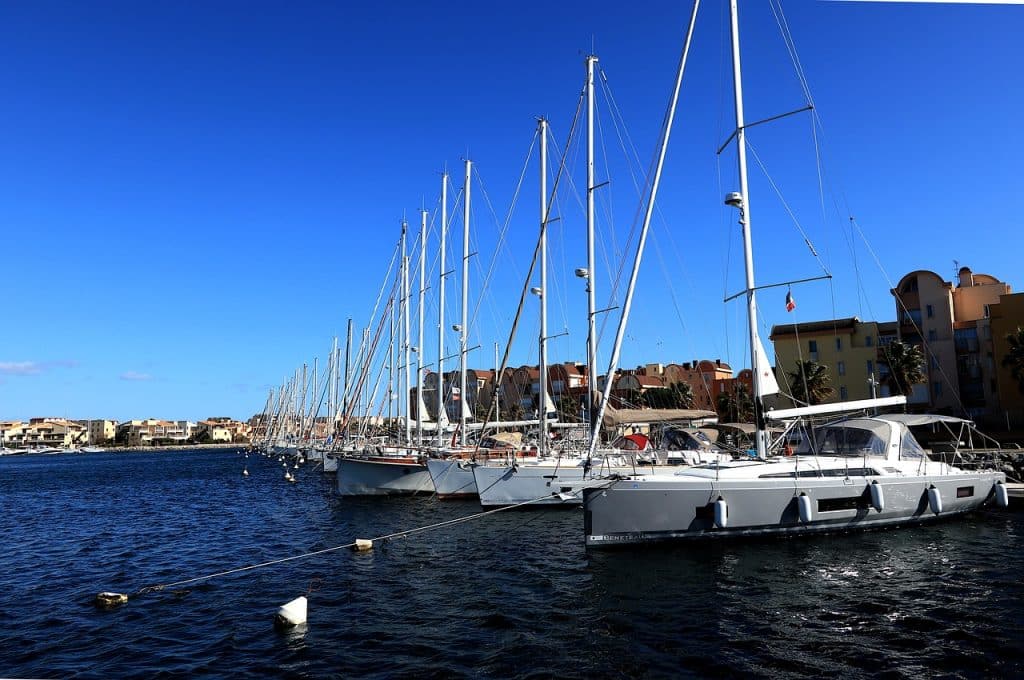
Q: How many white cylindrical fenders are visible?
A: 5